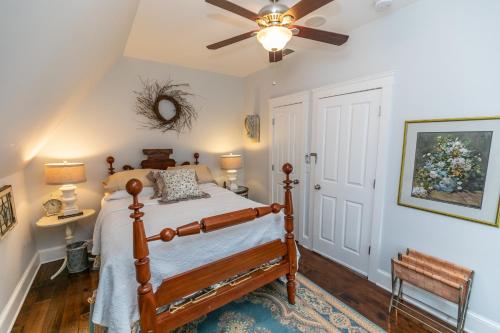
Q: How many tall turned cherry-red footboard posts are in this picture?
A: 2